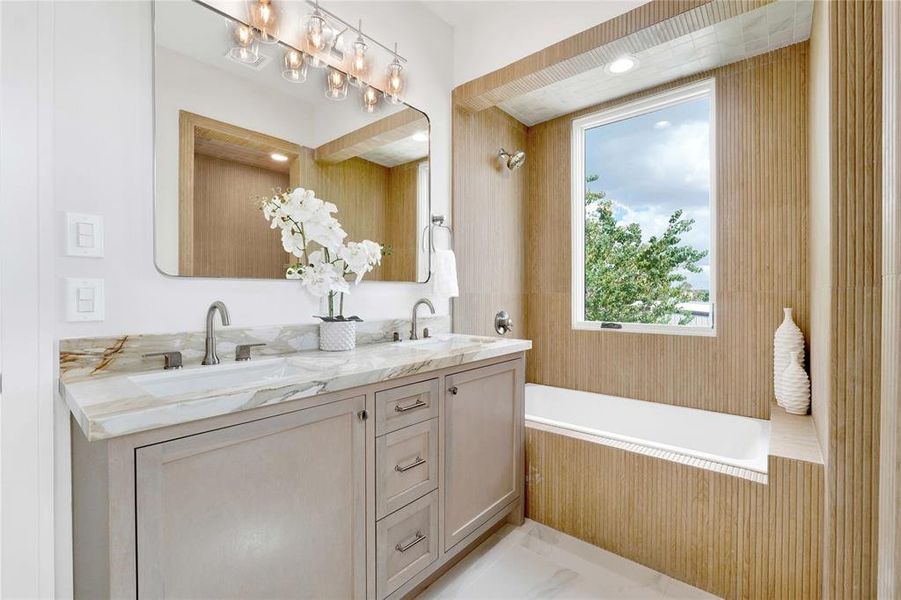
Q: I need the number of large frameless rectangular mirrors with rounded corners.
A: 1